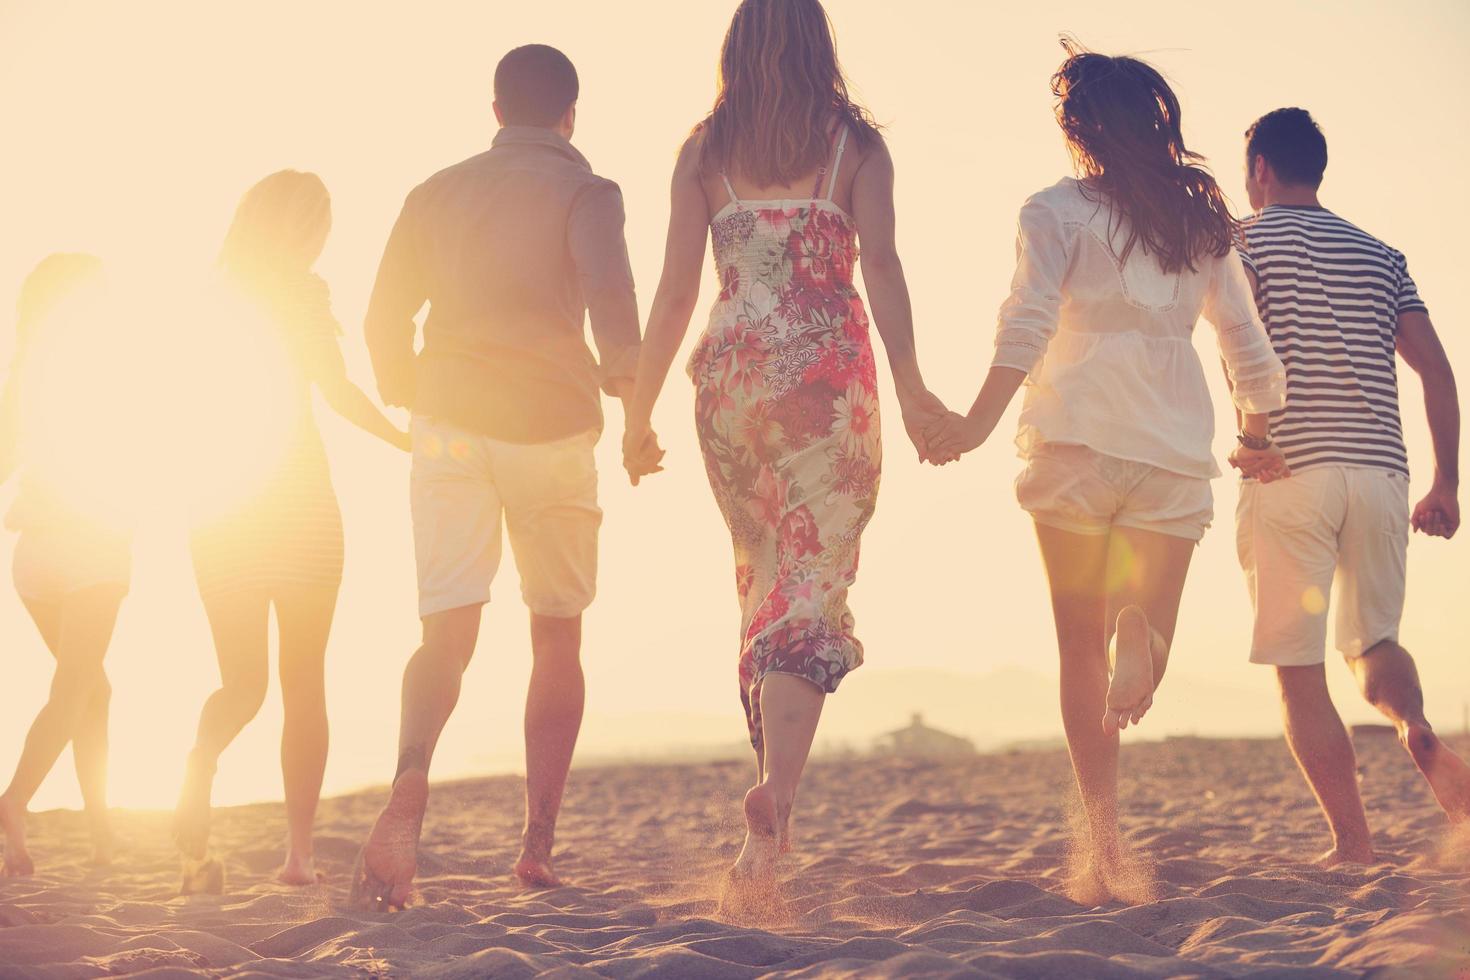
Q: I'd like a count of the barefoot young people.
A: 6